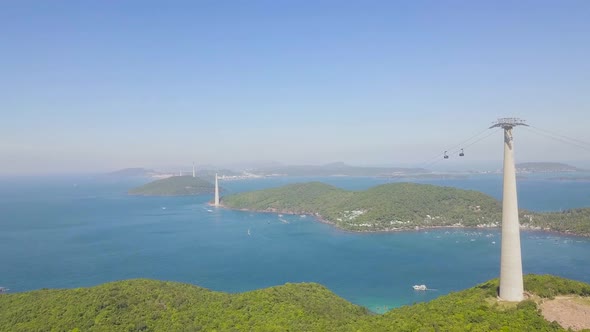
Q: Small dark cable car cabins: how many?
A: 2